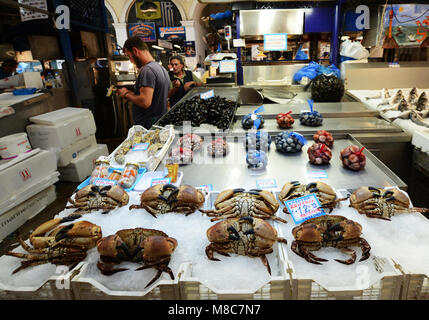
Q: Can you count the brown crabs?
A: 9